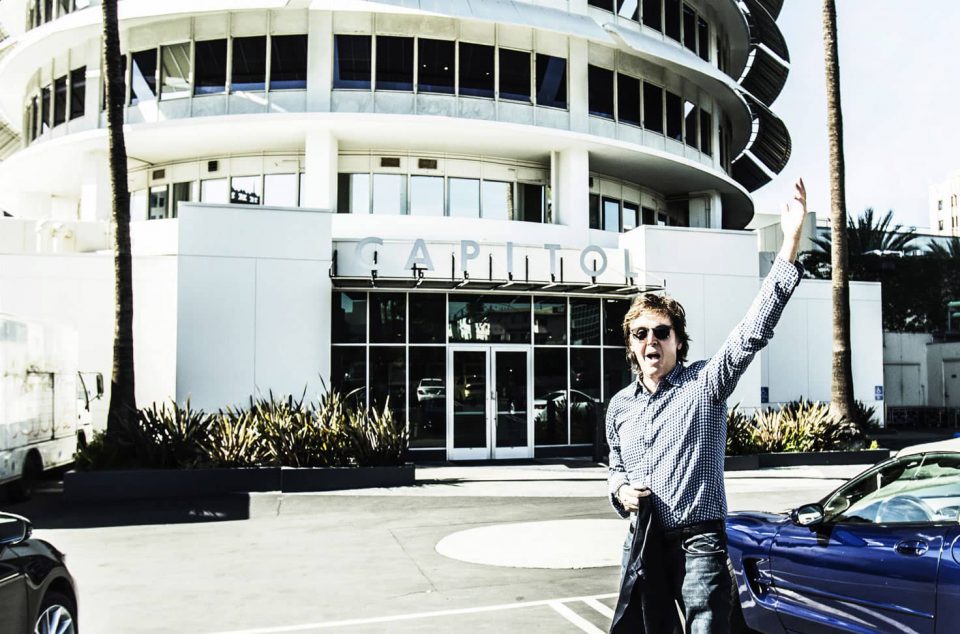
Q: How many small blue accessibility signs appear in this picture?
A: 2